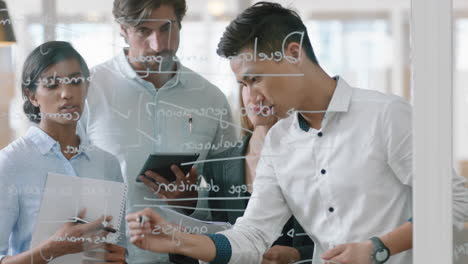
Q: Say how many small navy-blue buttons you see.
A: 3